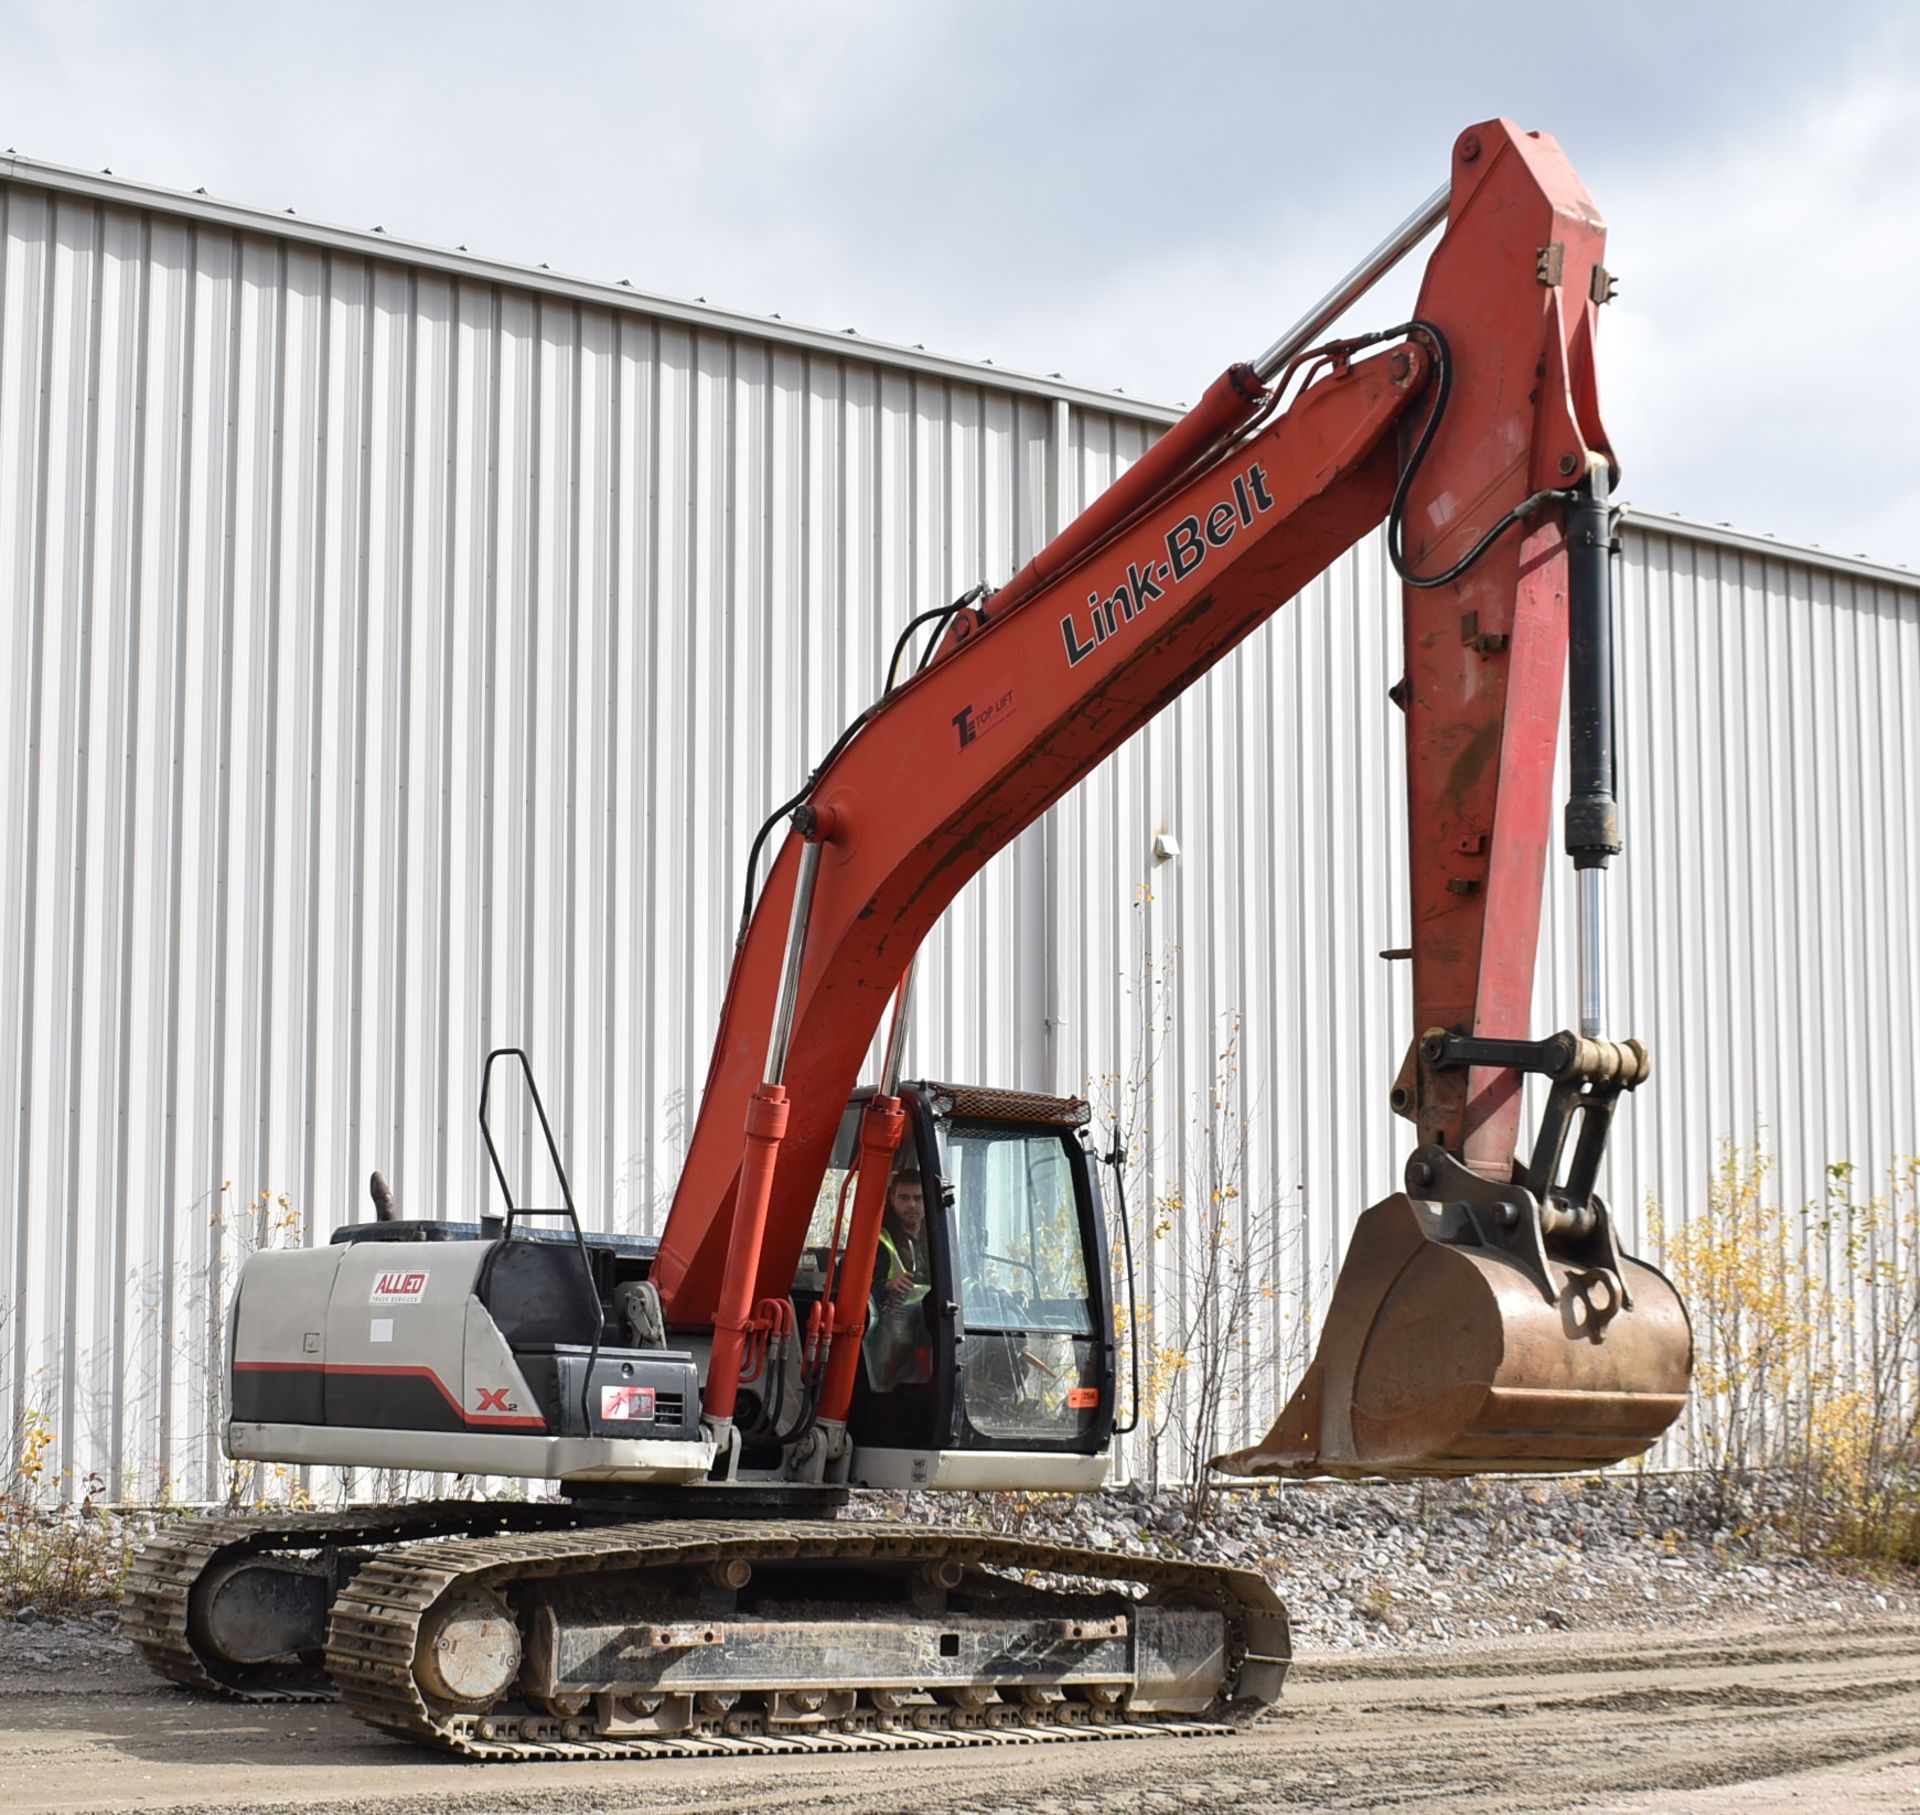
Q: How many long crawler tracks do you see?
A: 2